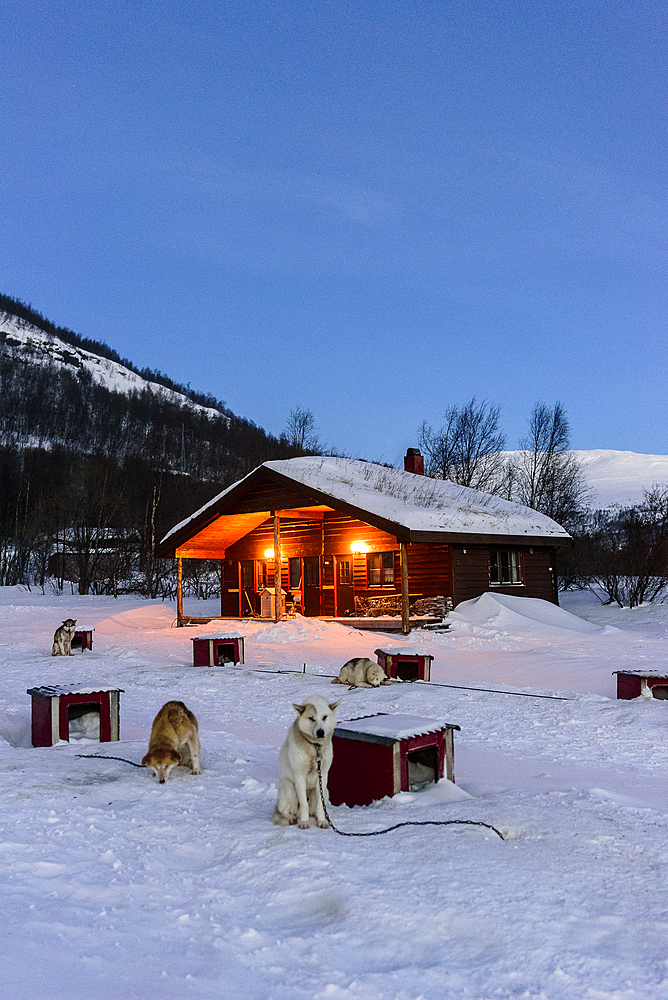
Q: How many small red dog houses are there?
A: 6